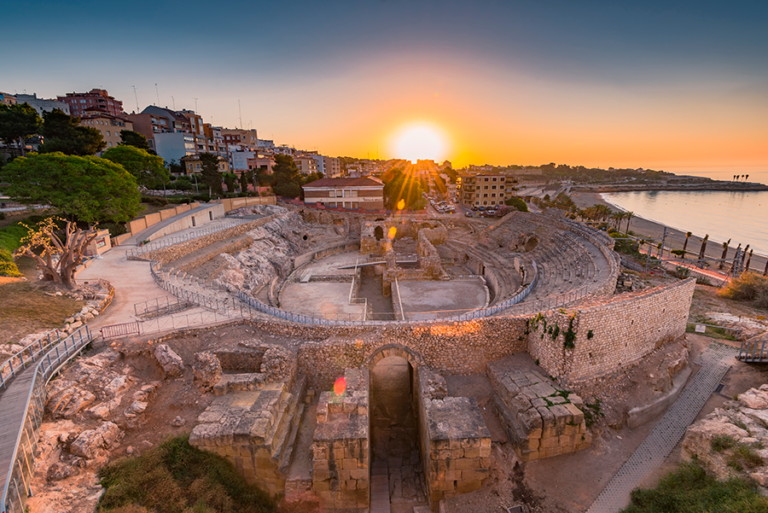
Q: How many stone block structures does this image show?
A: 4